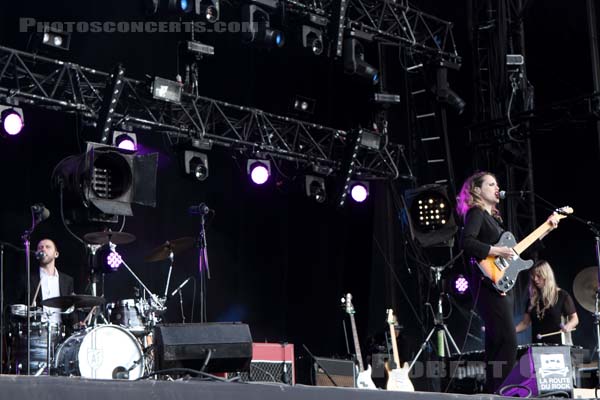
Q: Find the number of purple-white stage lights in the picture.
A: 6